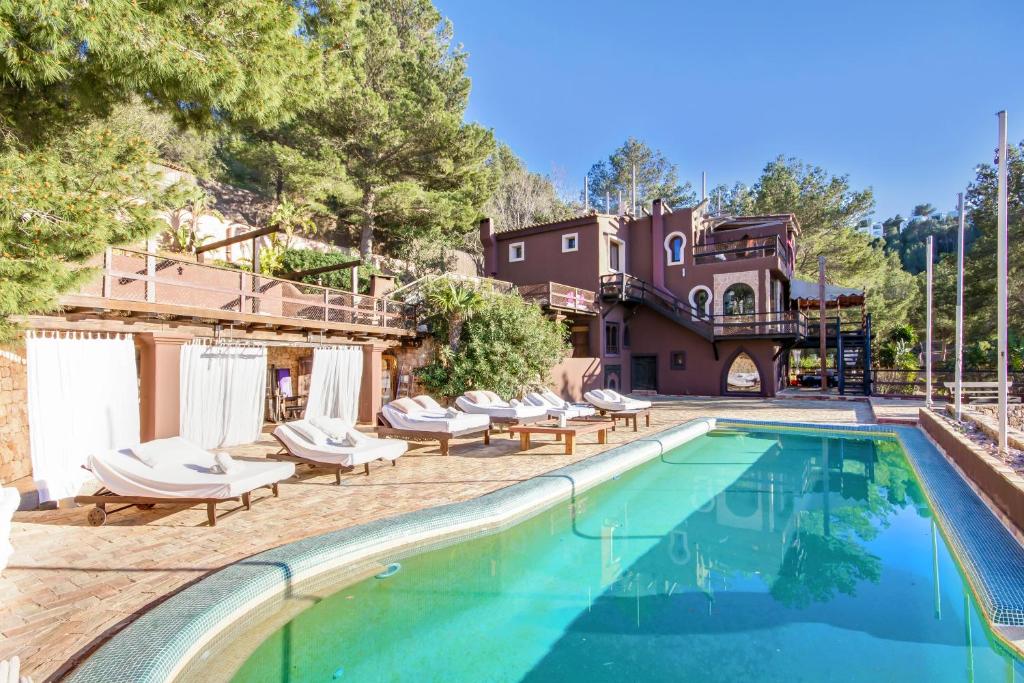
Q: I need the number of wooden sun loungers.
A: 6